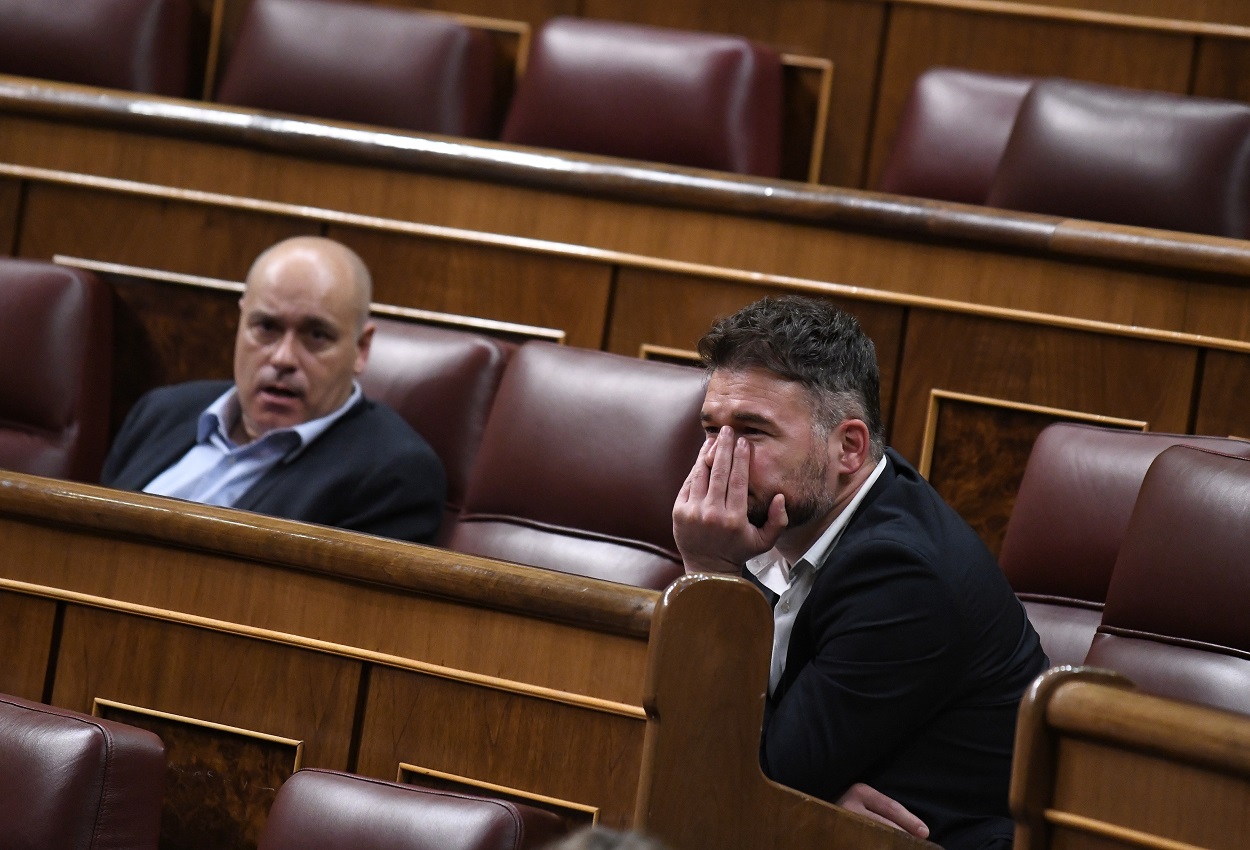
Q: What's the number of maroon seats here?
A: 12